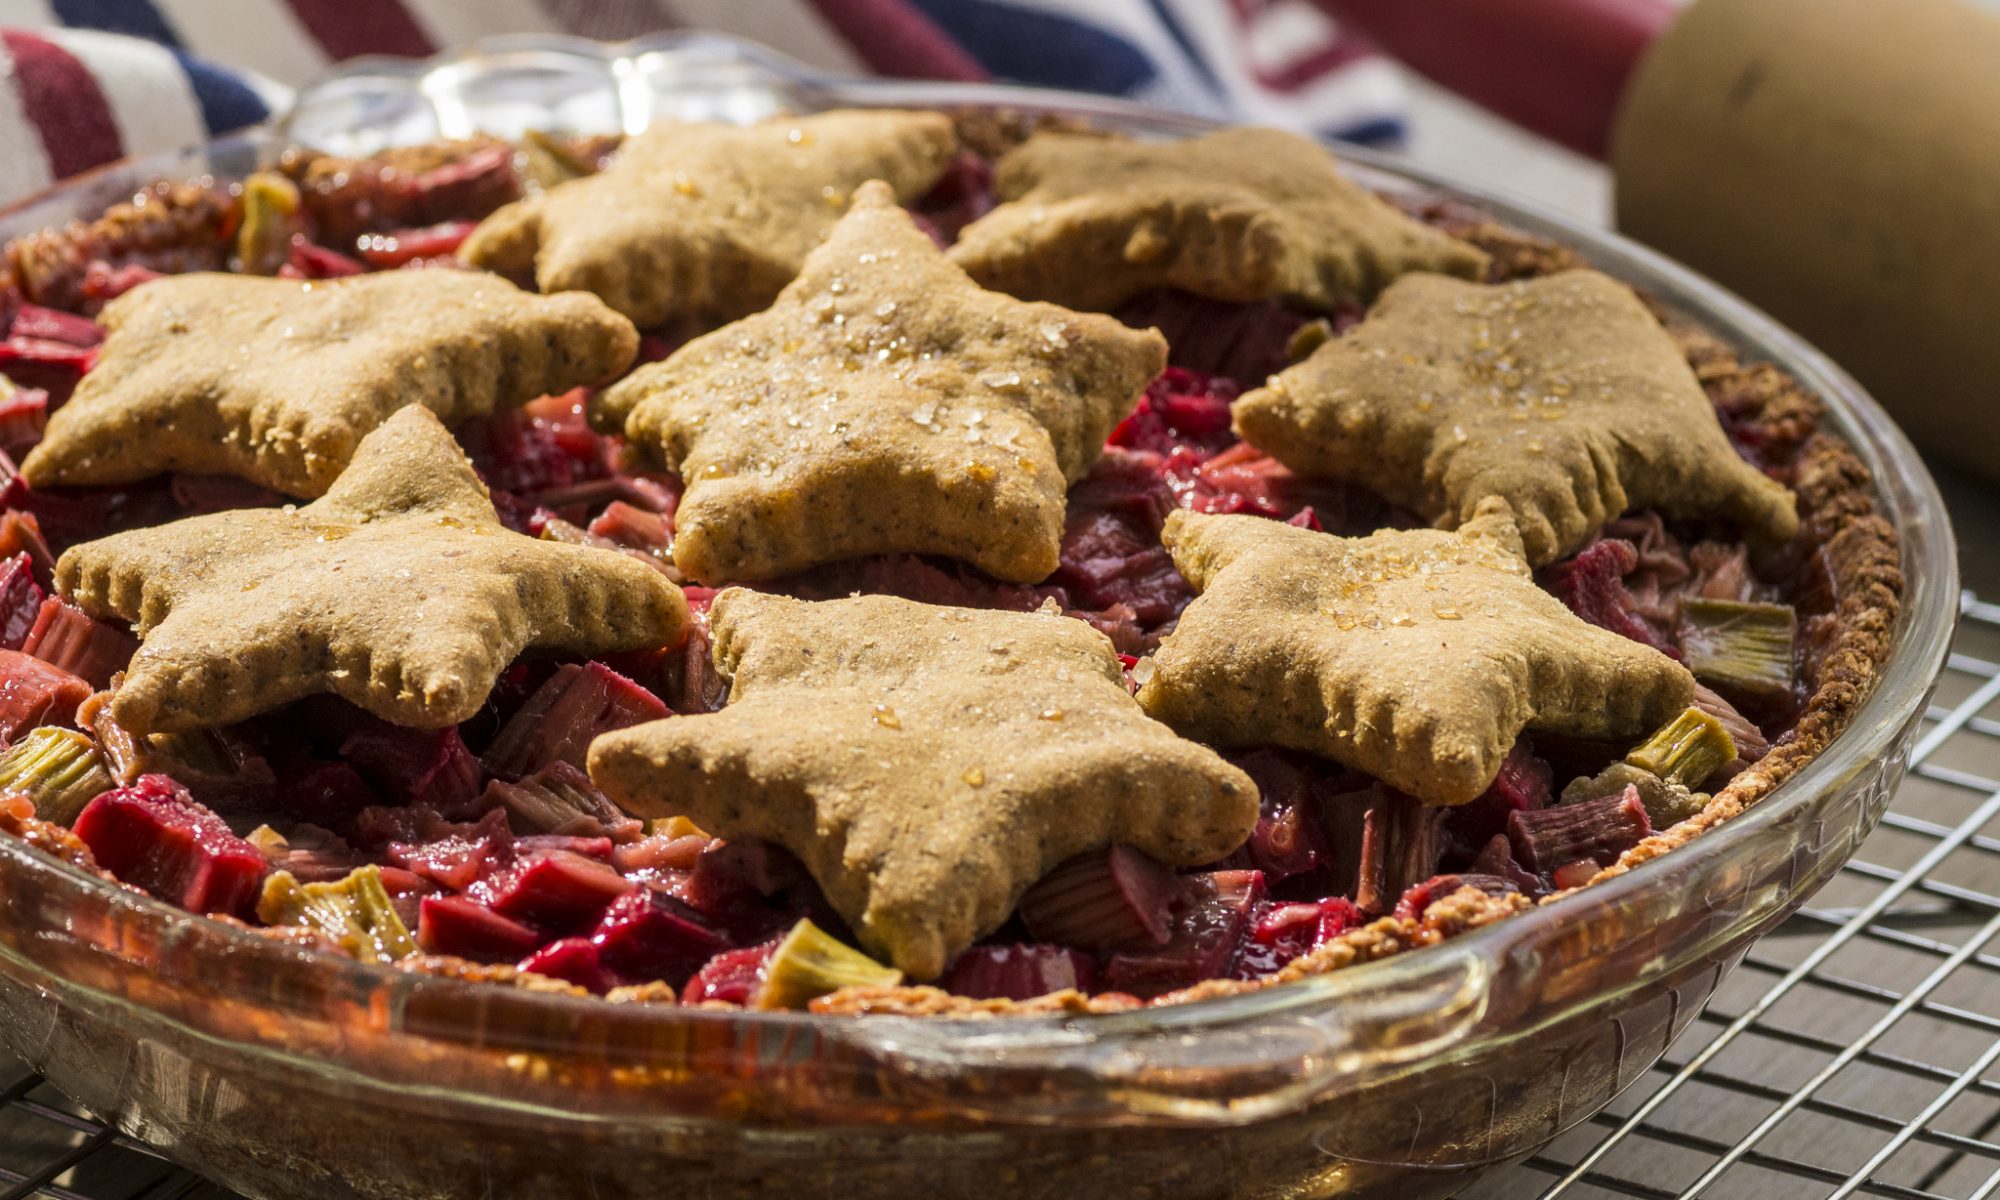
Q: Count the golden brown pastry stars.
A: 8